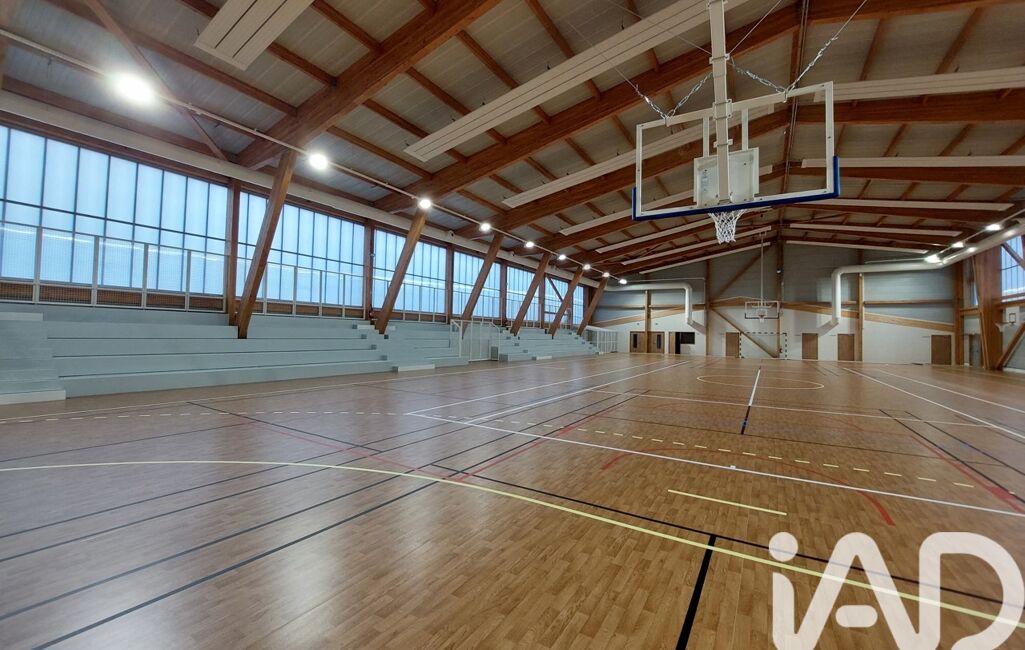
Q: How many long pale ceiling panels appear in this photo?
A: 12